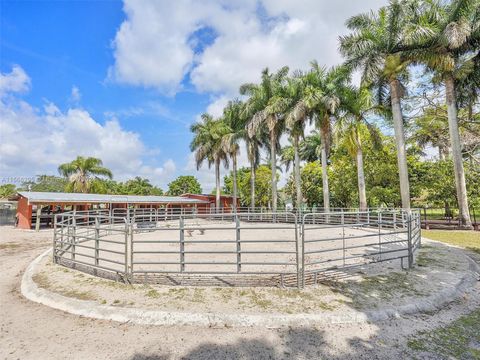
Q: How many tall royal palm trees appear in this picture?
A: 9